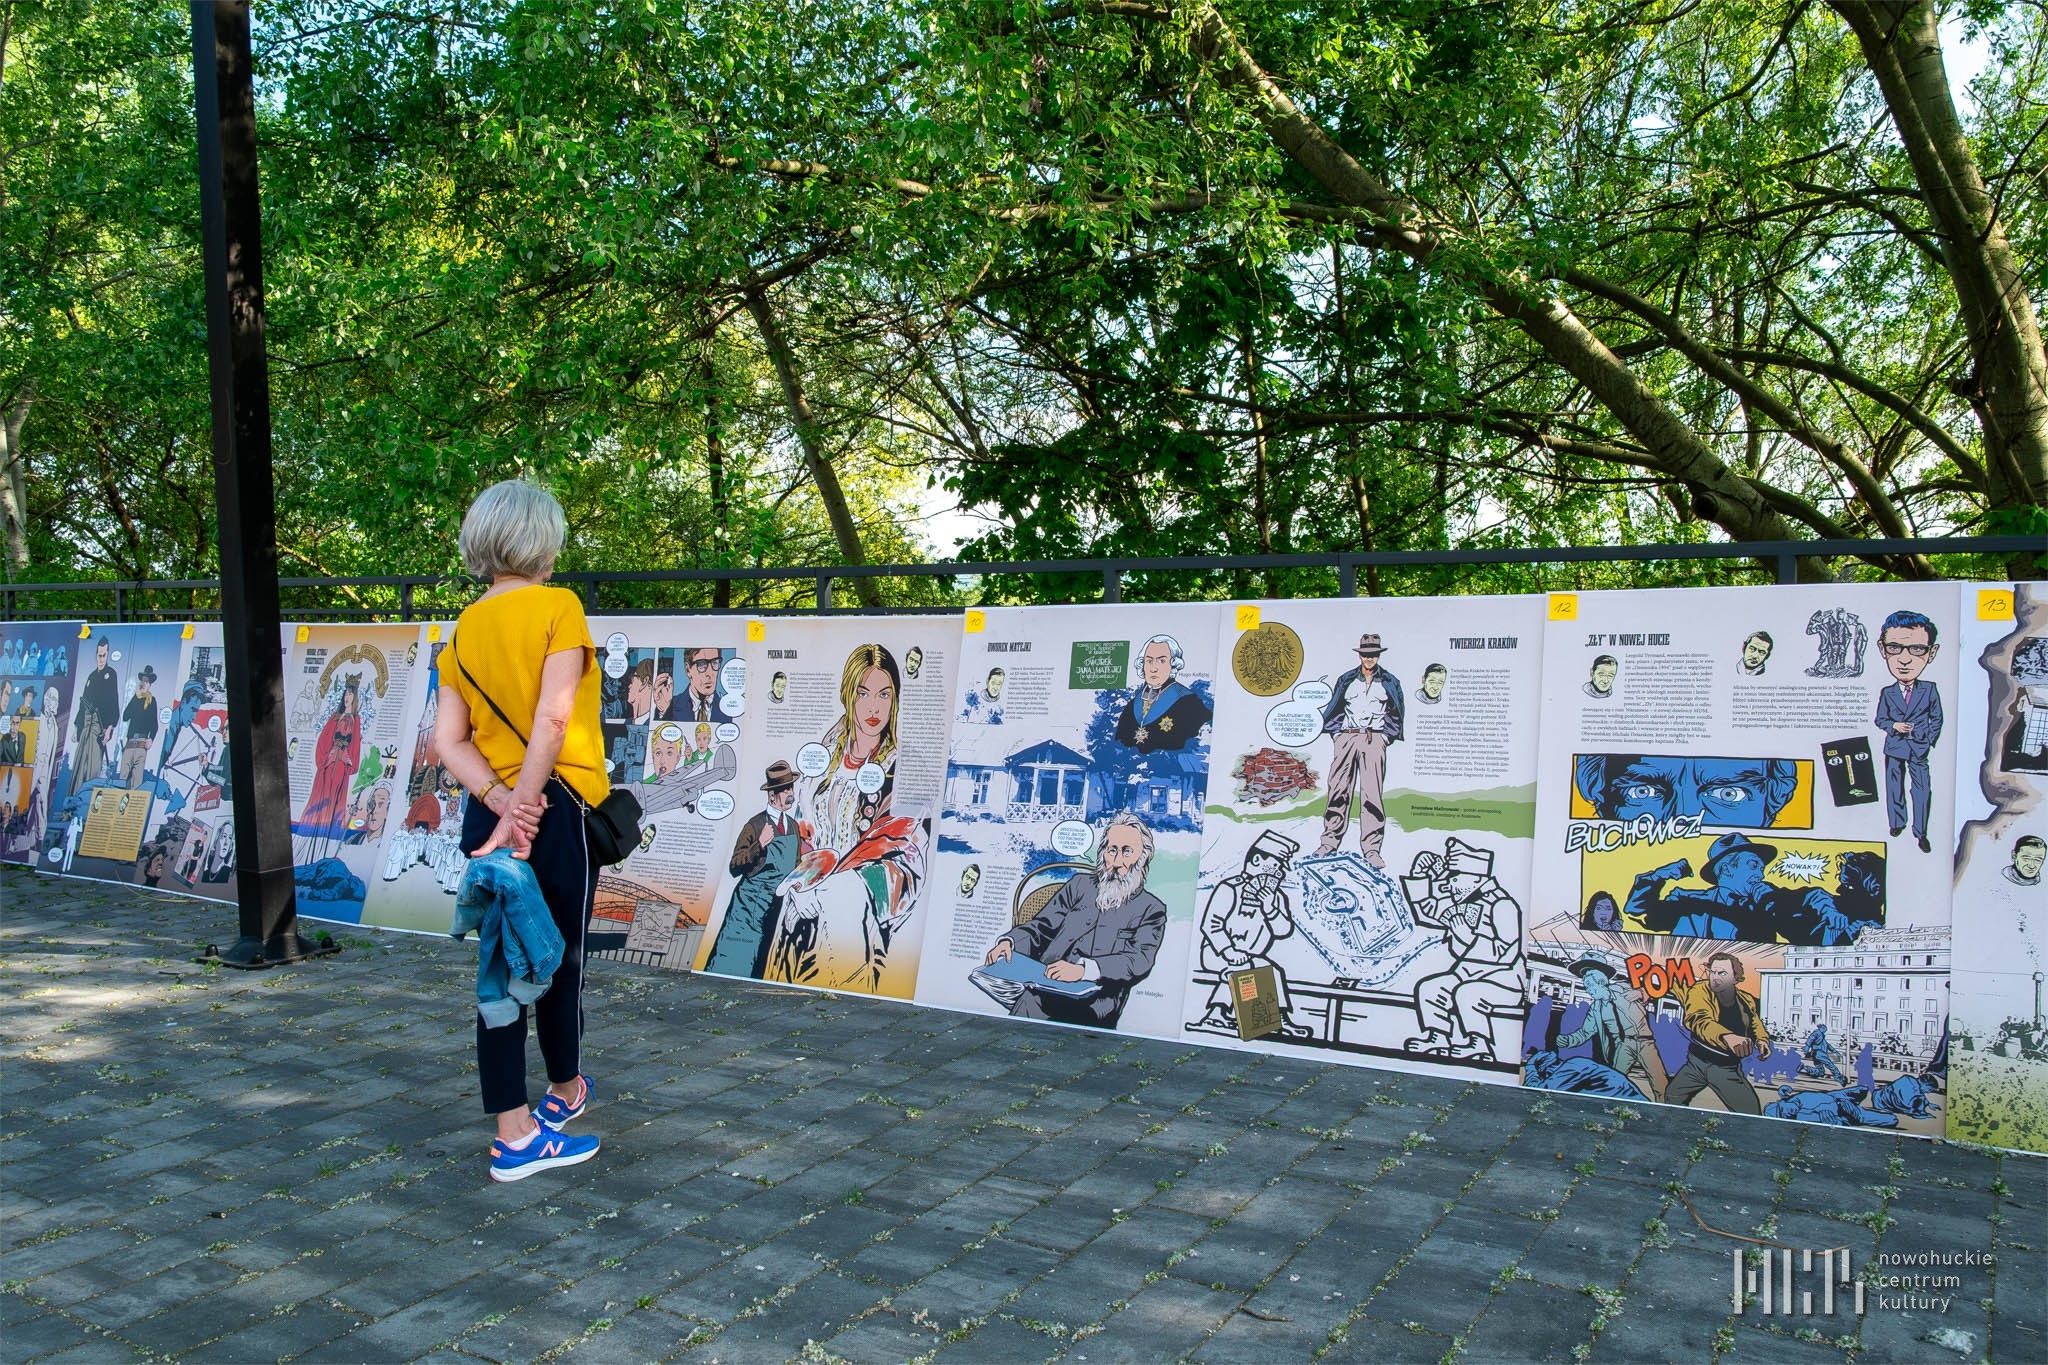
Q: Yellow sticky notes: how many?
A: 9